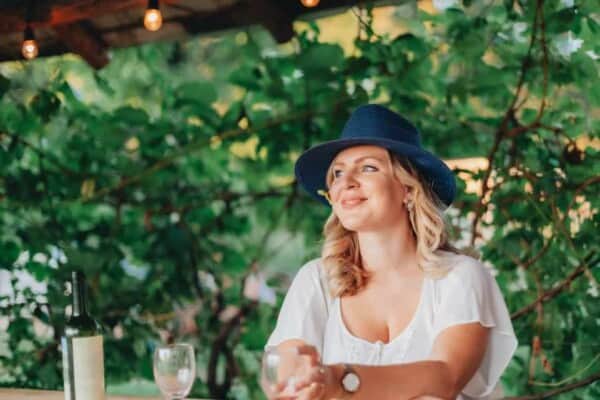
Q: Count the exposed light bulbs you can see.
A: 3